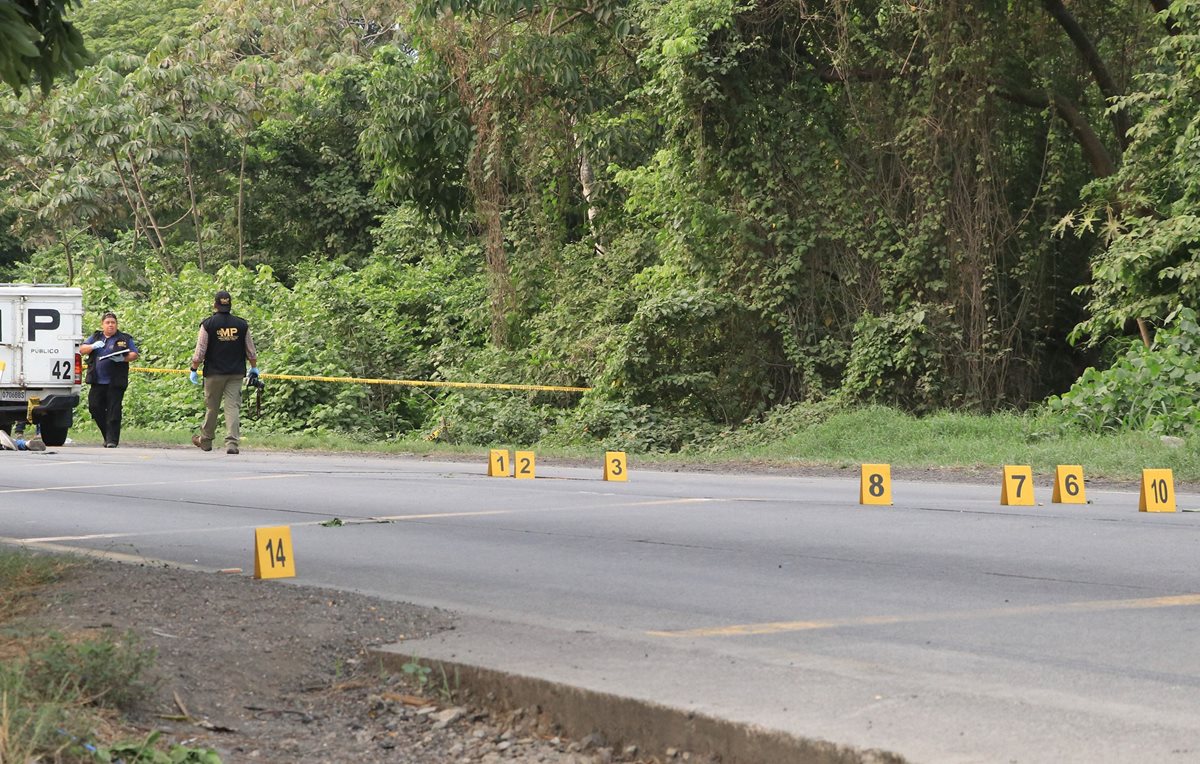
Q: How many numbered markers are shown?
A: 8